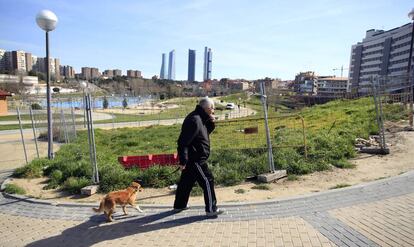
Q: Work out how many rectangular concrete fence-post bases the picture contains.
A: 3